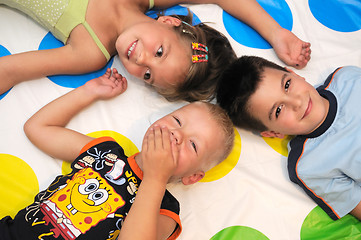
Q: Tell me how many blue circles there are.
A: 5